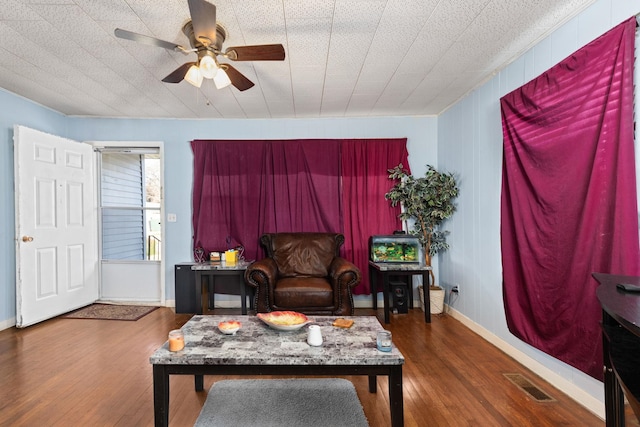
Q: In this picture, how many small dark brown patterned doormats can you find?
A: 1